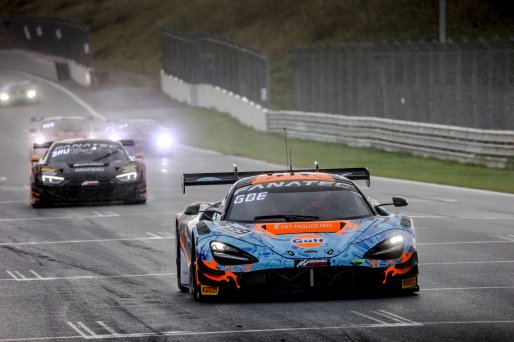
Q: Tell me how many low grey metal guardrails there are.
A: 1